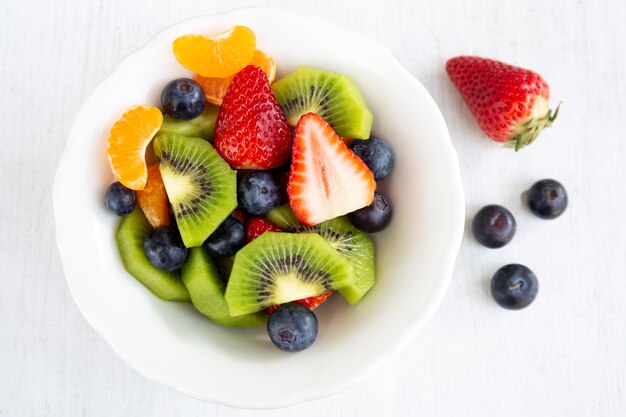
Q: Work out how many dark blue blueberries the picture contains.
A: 11